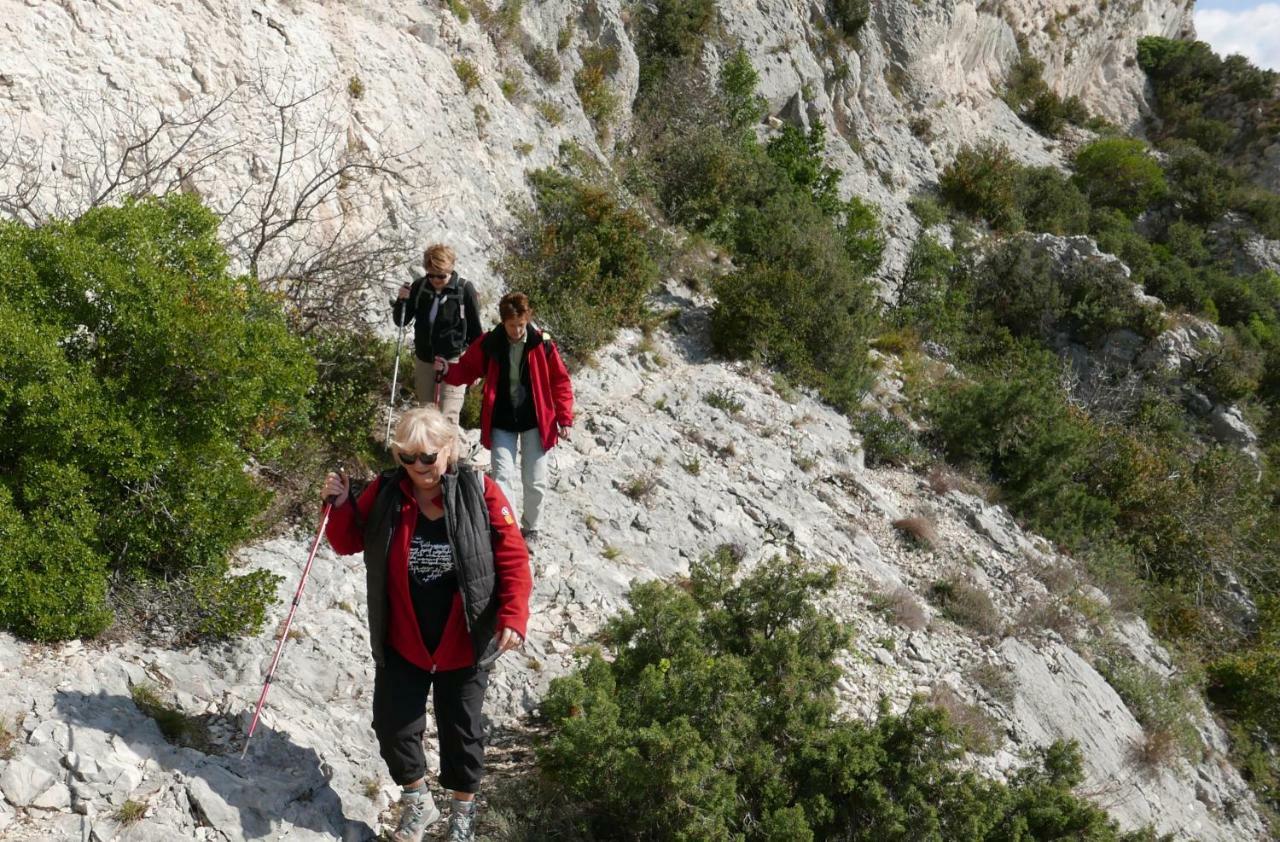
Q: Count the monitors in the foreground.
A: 0